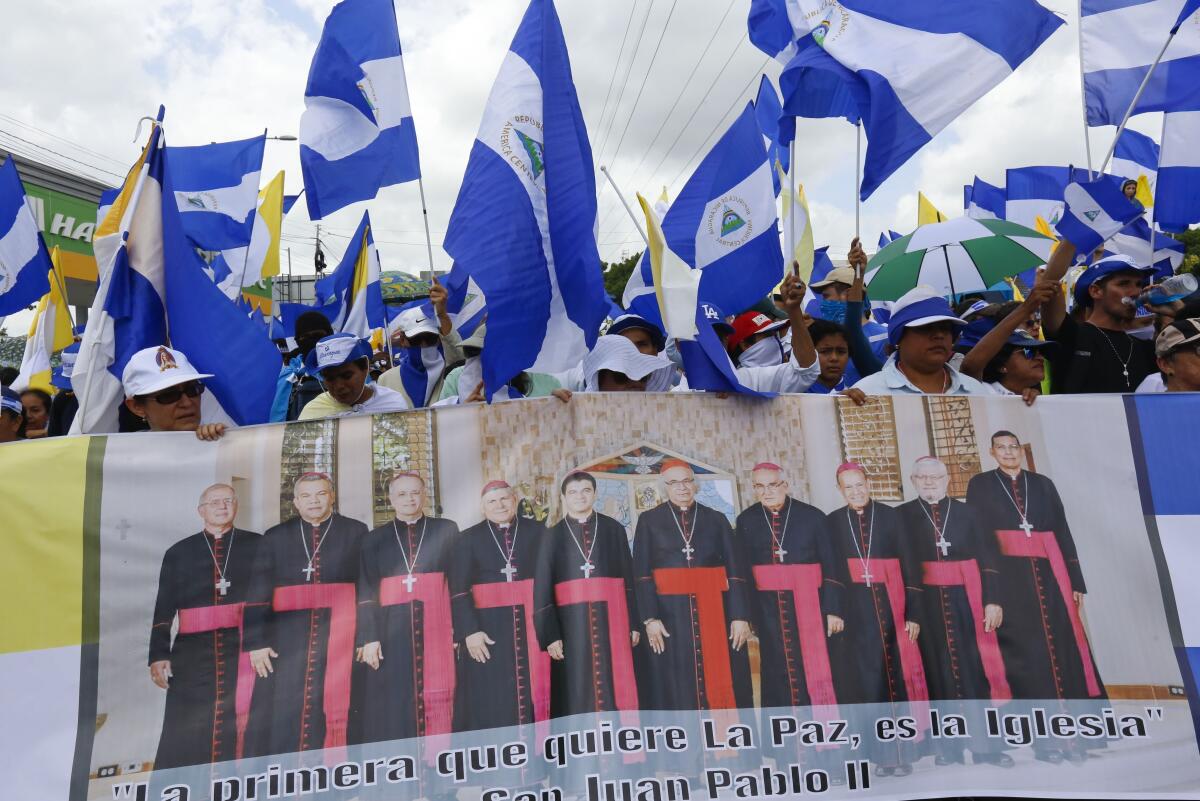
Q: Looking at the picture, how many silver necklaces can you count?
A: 11